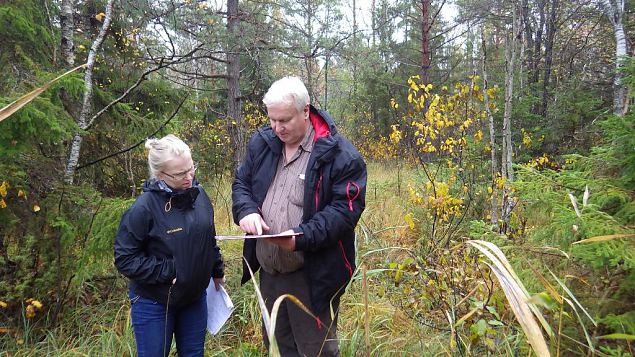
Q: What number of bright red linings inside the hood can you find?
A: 1